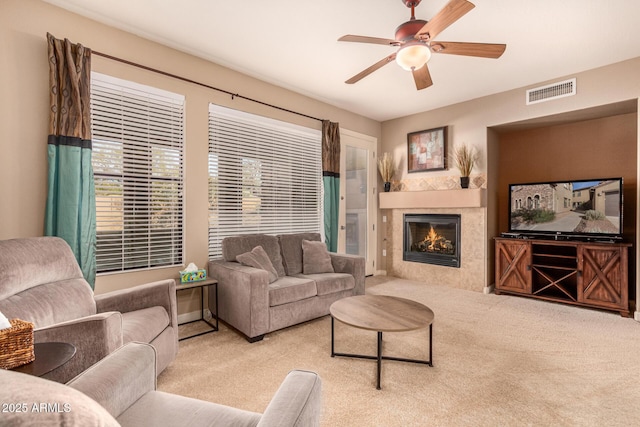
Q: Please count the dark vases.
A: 2